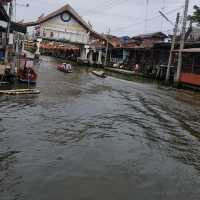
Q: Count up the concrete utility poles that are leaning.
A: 2